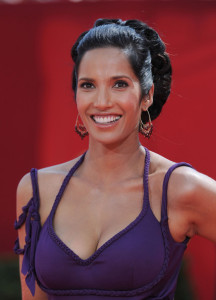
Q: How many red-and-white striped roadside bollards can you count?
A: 0